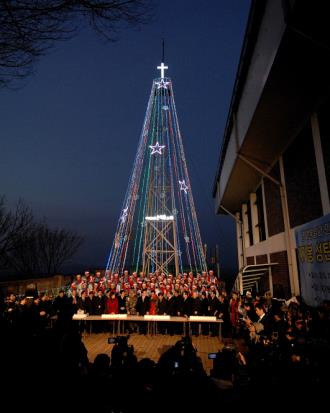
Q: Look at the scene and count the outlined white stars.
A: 4